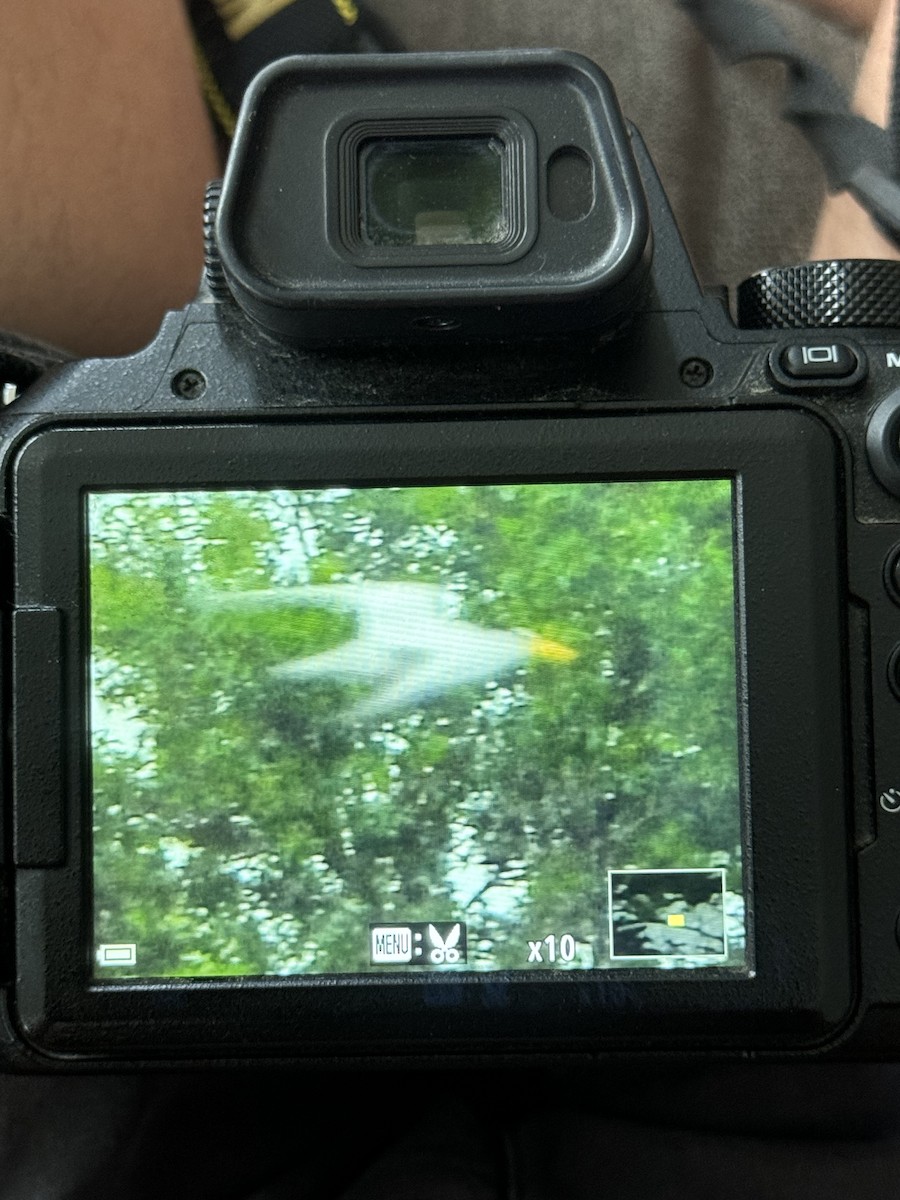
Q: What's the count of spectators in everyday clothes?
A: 0